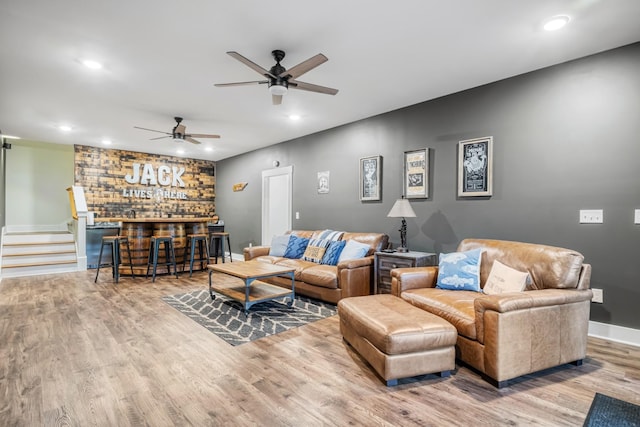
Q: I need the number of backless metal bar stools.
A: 4